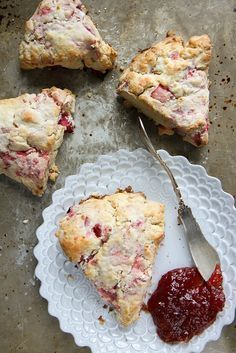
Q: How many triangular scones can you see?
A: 4